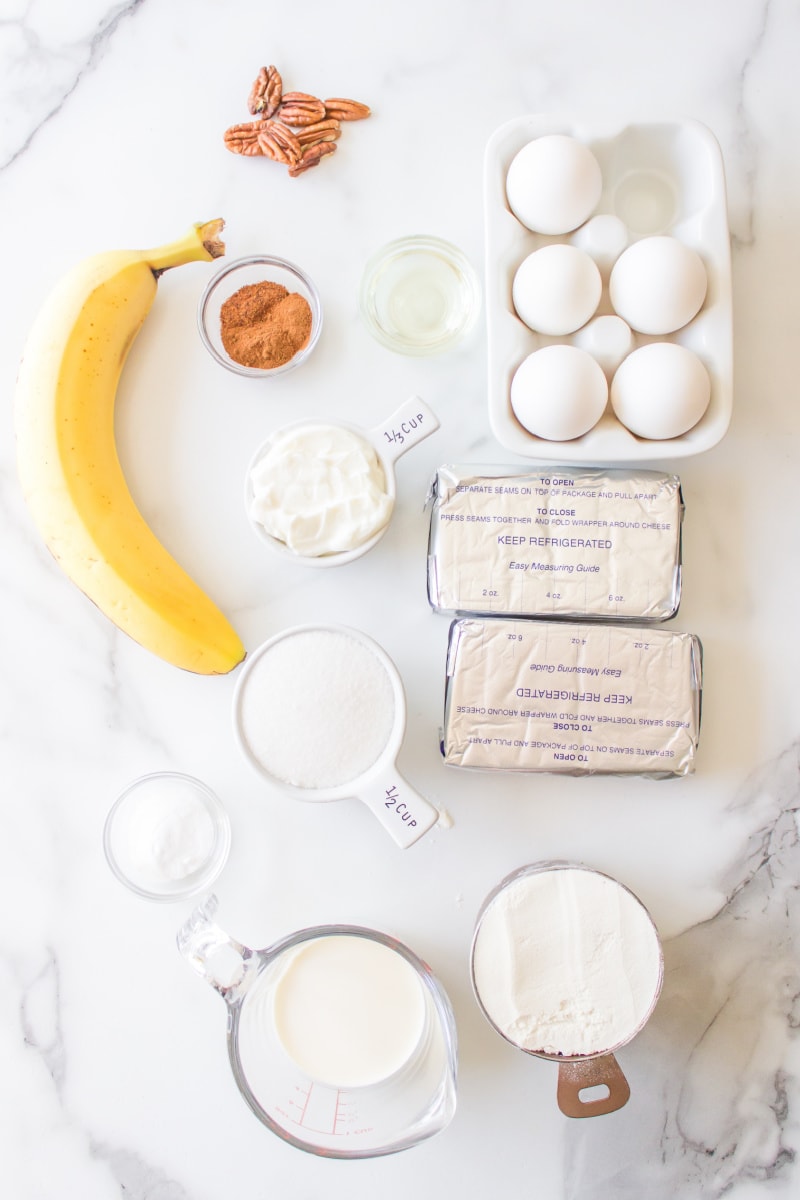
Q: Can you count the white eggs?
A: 5